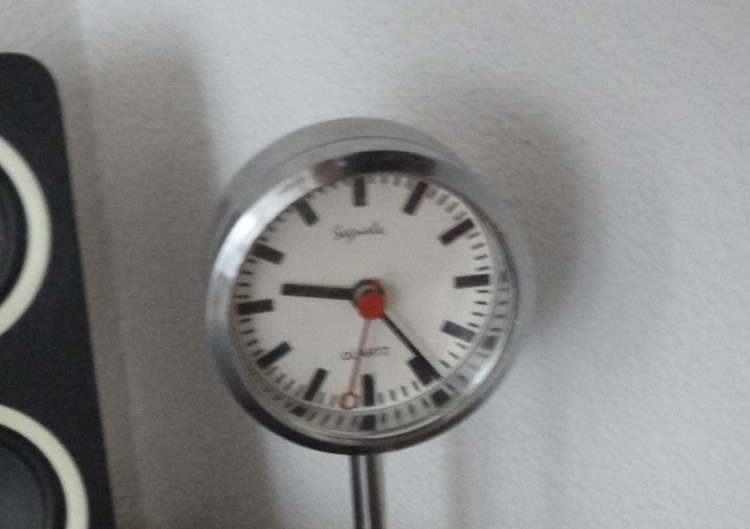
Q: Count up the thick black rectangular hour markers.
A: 12